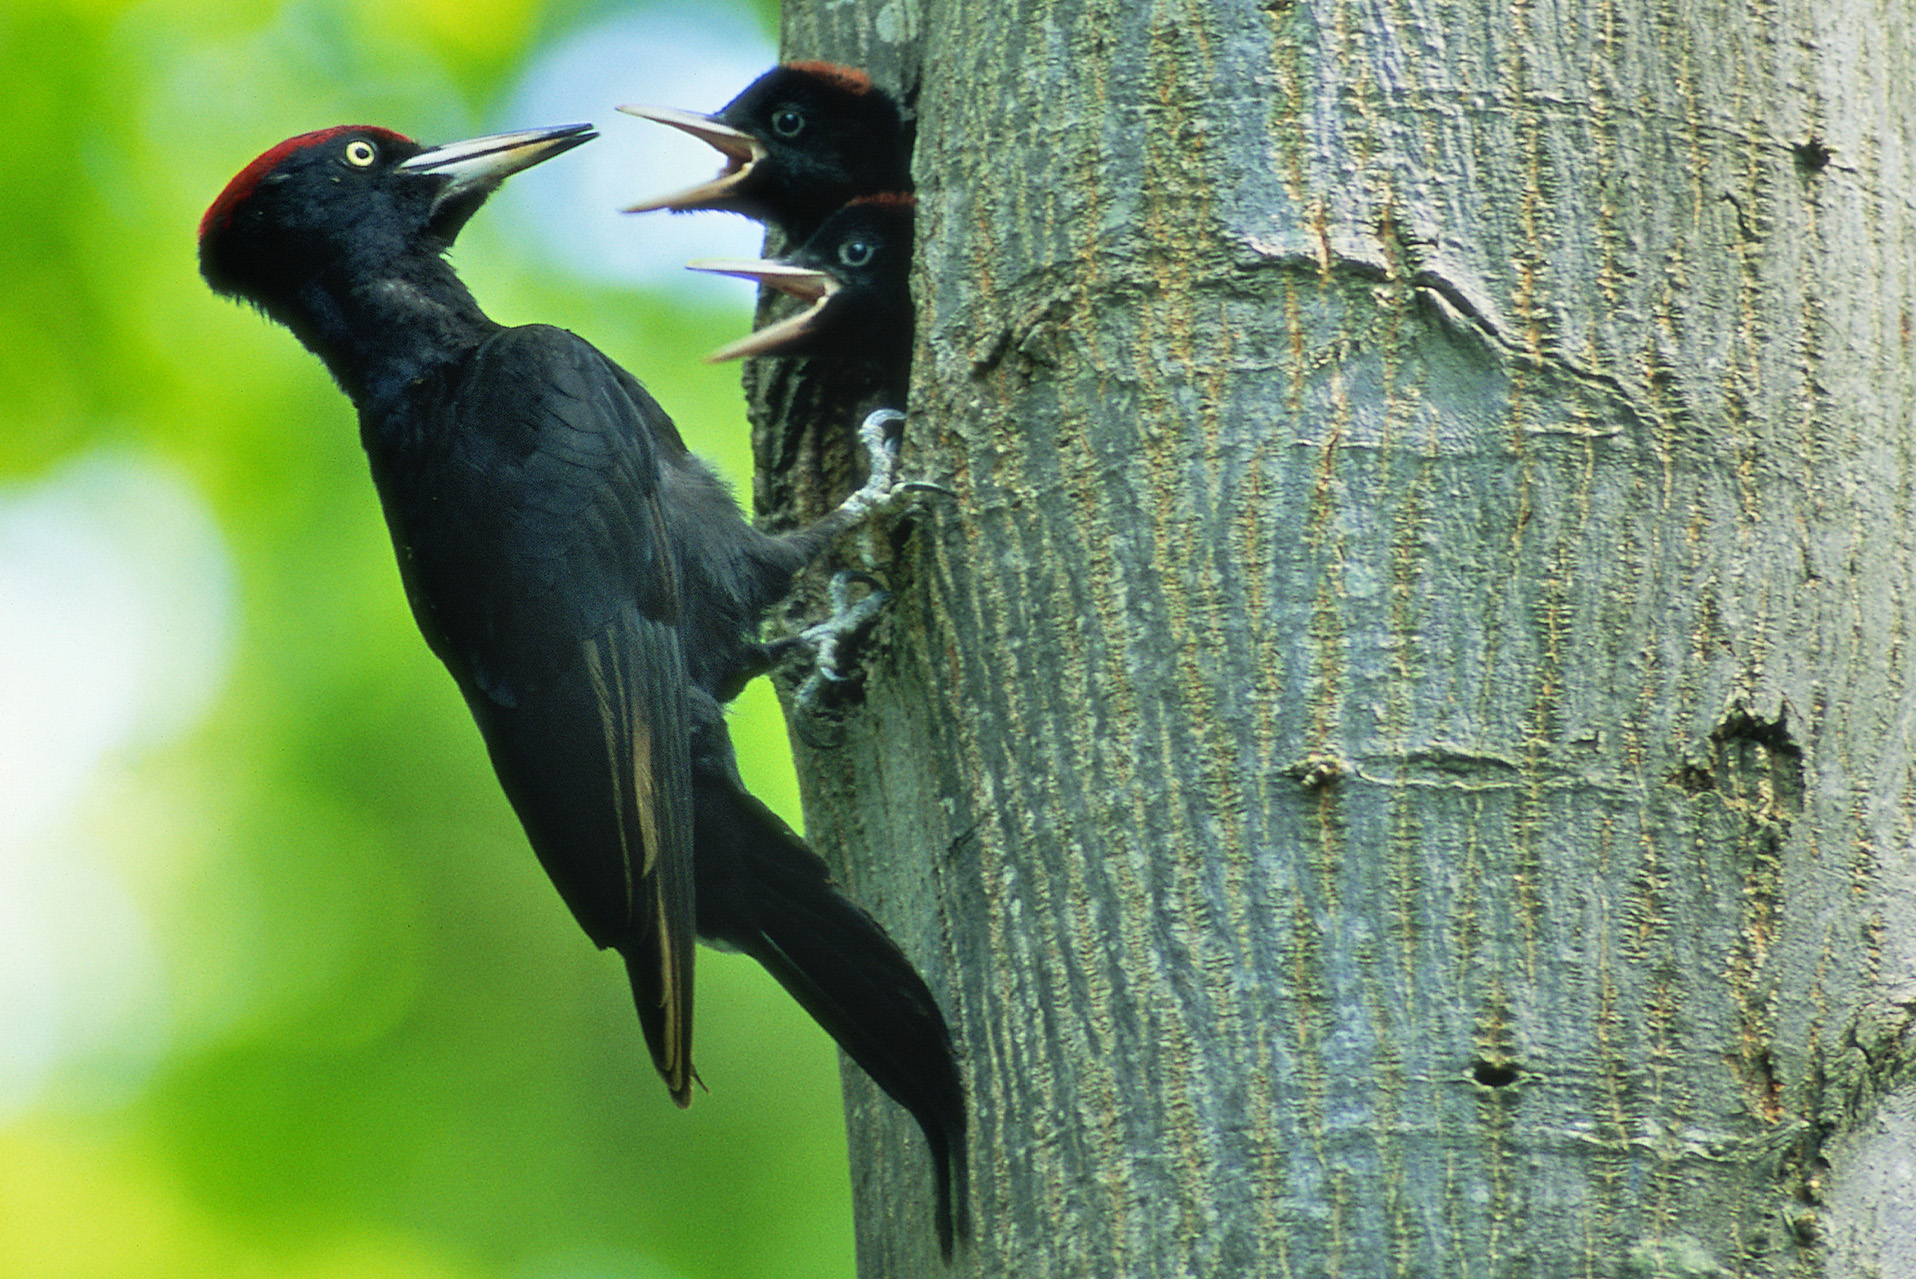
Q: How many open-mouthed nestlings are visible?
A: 2